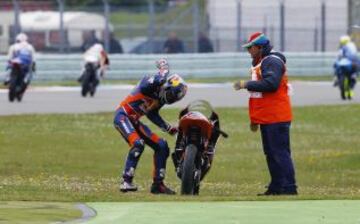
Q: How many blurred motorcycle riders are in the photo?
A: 3